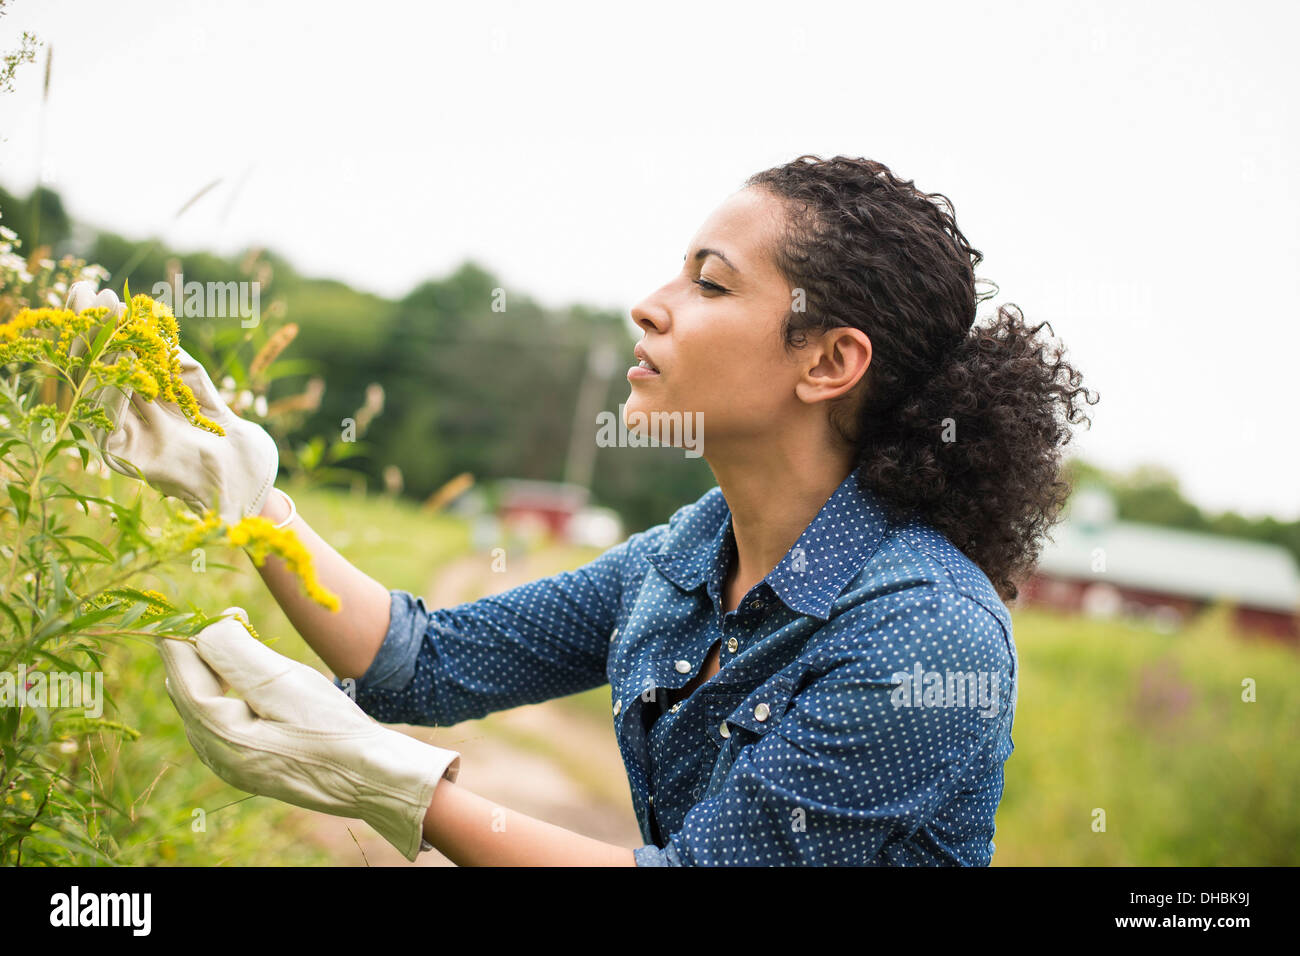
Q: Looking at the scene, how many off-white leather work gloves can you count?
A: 2